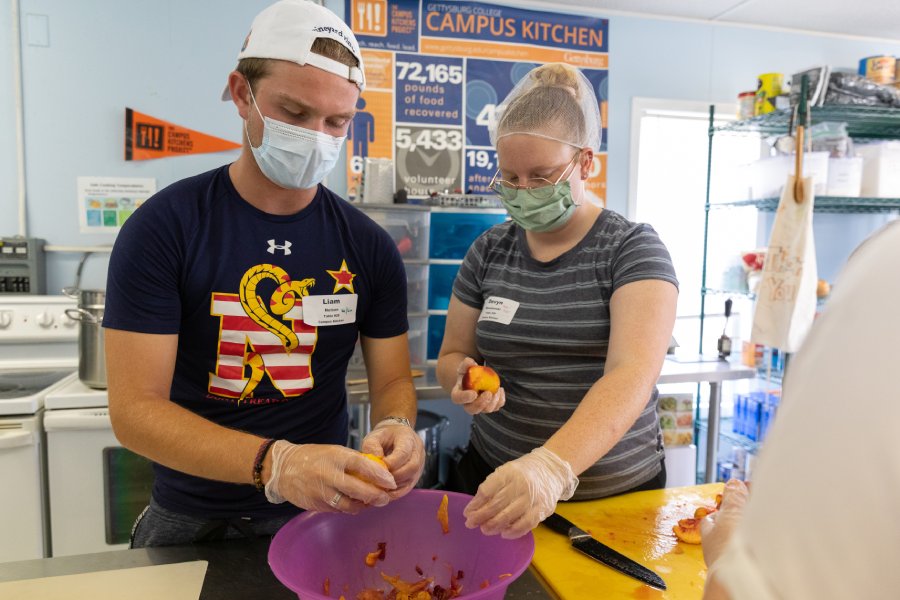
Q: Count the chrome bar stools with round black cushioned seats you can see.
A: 0